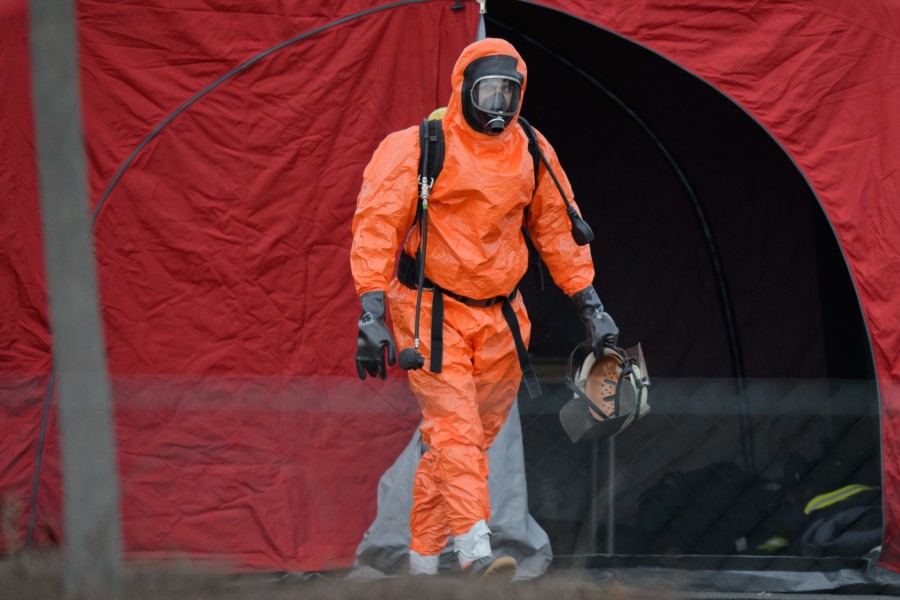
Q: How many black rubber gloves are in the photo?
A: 2